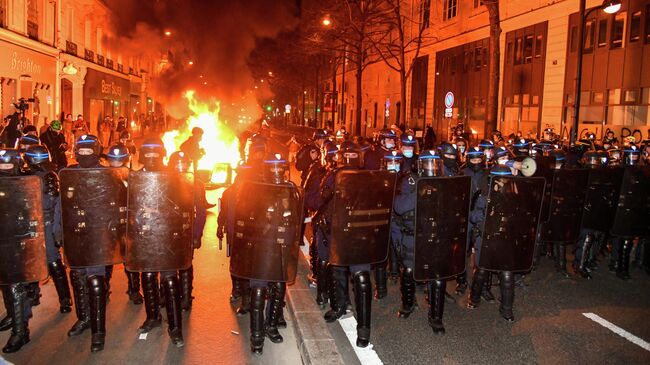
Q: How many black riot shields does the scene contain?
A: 10